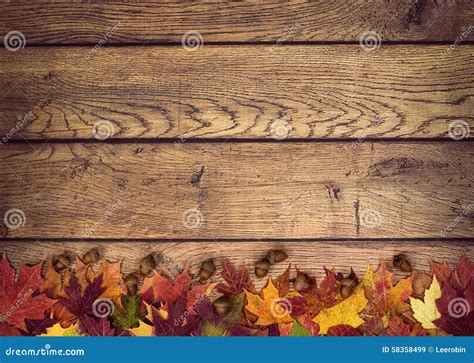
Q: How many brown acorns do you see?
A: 11